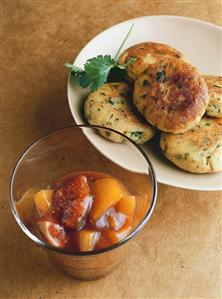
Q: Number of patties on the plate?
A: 5